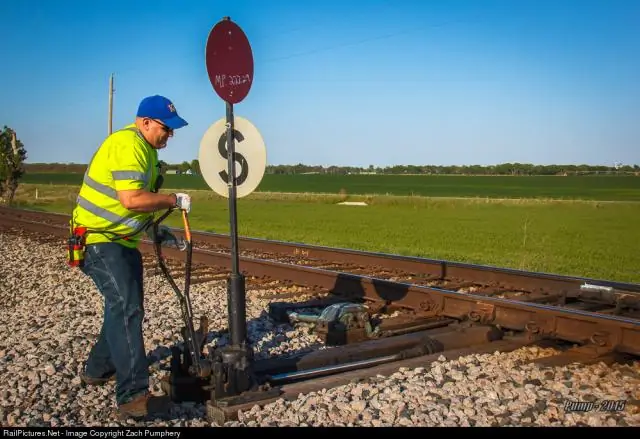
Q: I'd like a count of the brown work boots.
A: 2